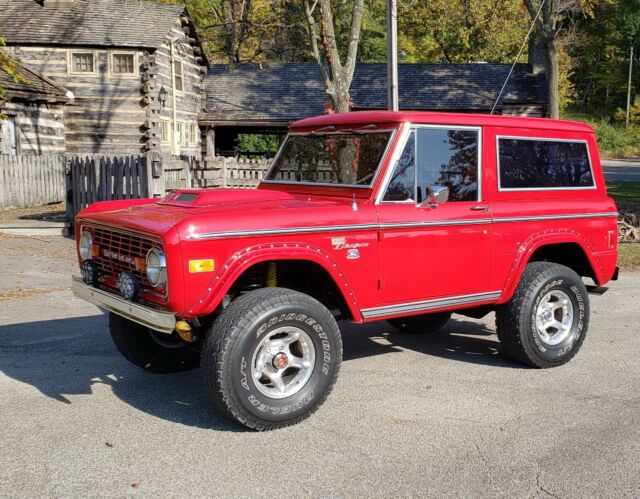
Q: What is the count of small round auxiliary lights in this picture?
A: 2